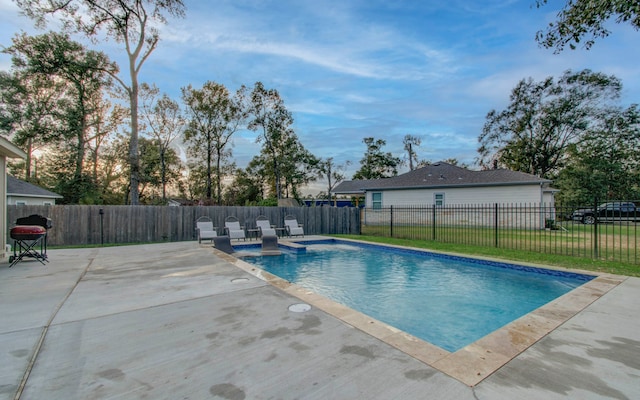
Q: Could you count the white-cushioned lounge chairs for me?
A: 4